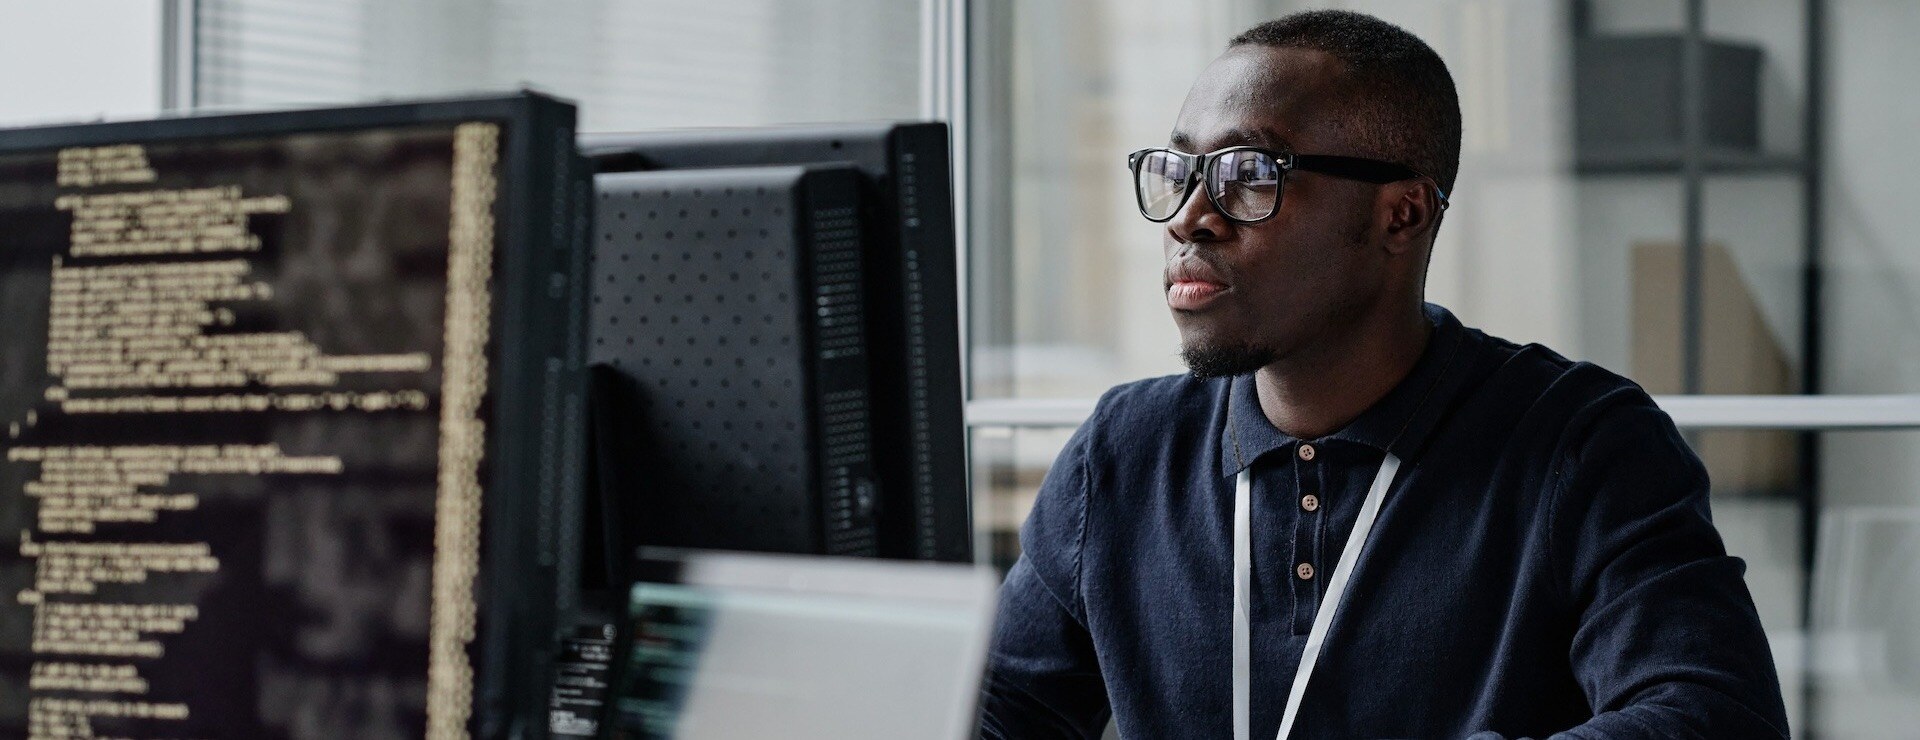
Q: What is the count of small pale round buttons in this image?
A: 3